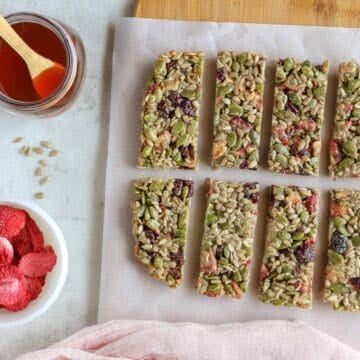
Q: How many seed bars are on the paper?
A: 8